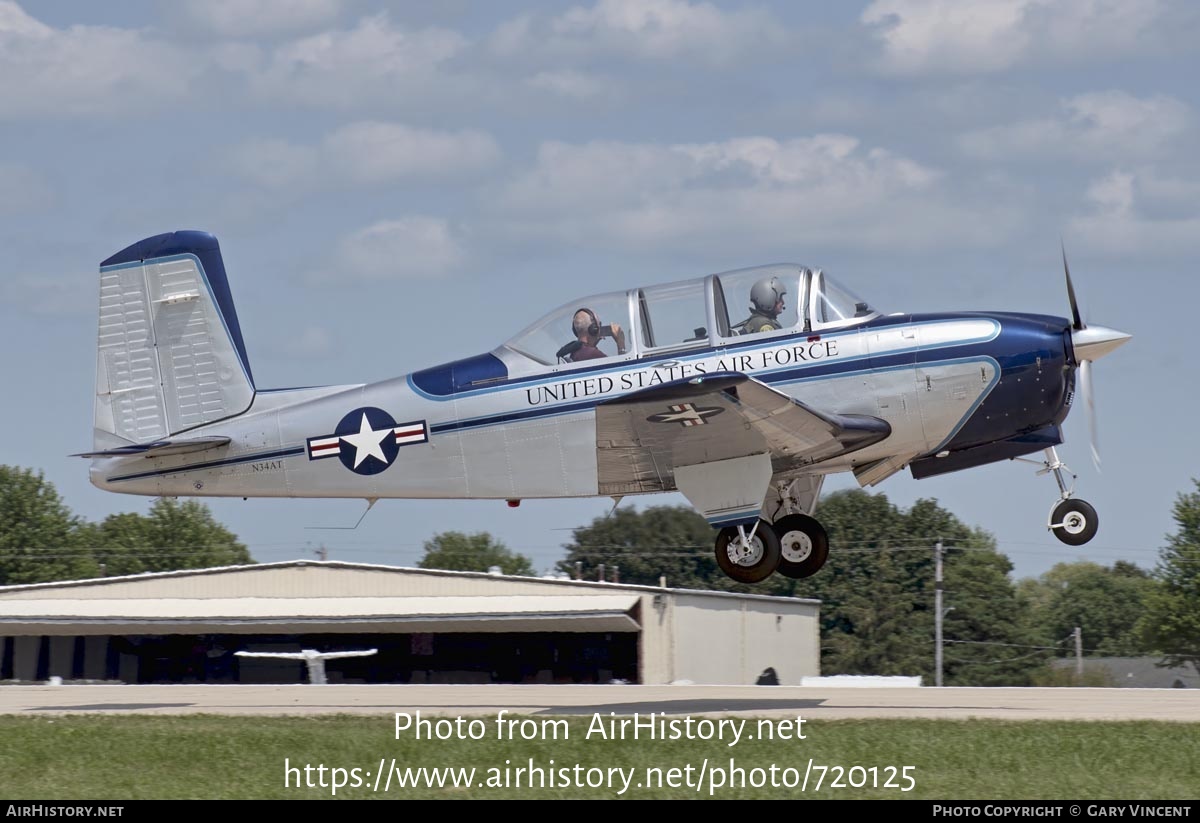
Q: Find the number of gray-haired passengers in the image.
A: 1